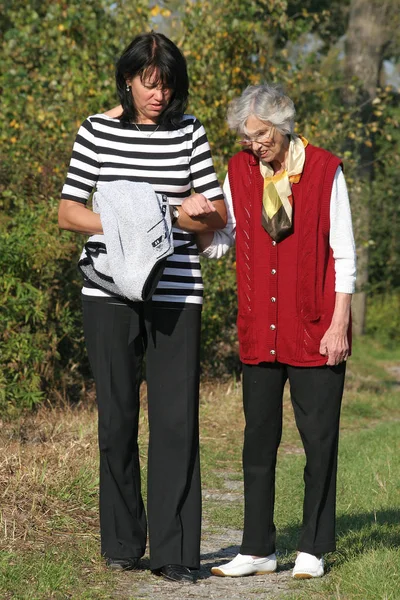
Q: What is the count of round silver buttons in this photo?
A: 5